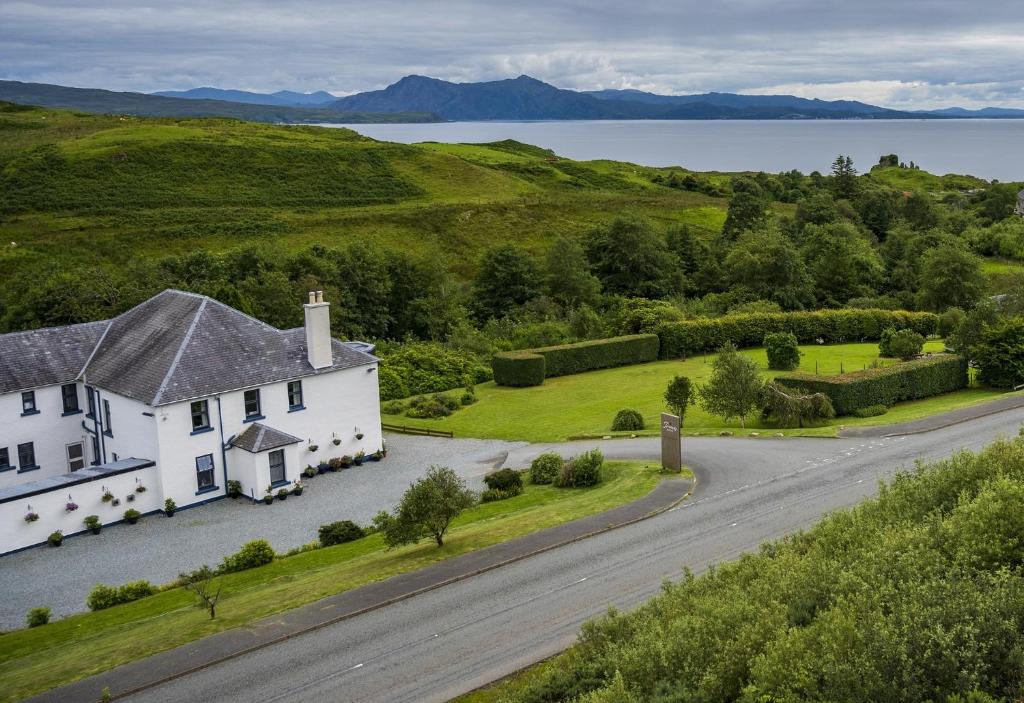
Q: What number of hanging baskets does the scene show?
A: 7